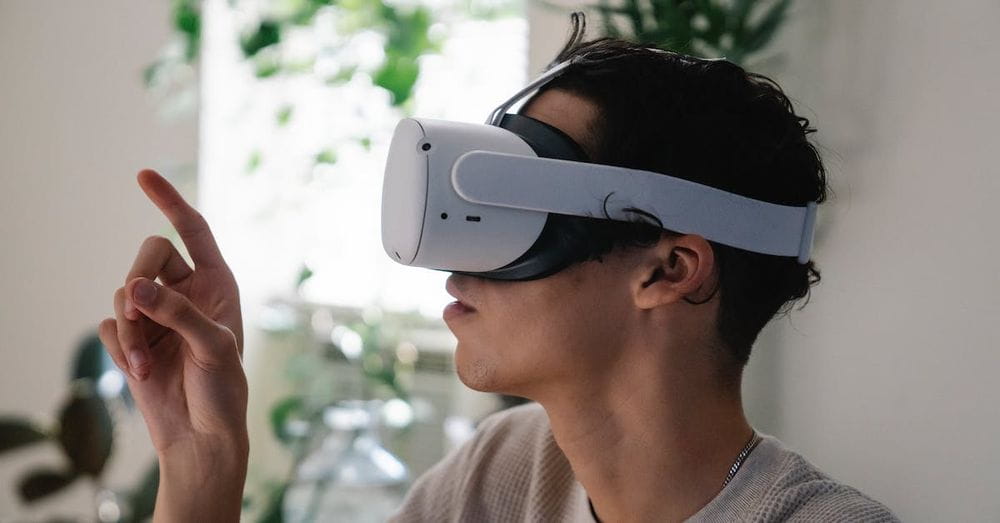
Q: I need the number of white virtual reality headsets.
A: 1